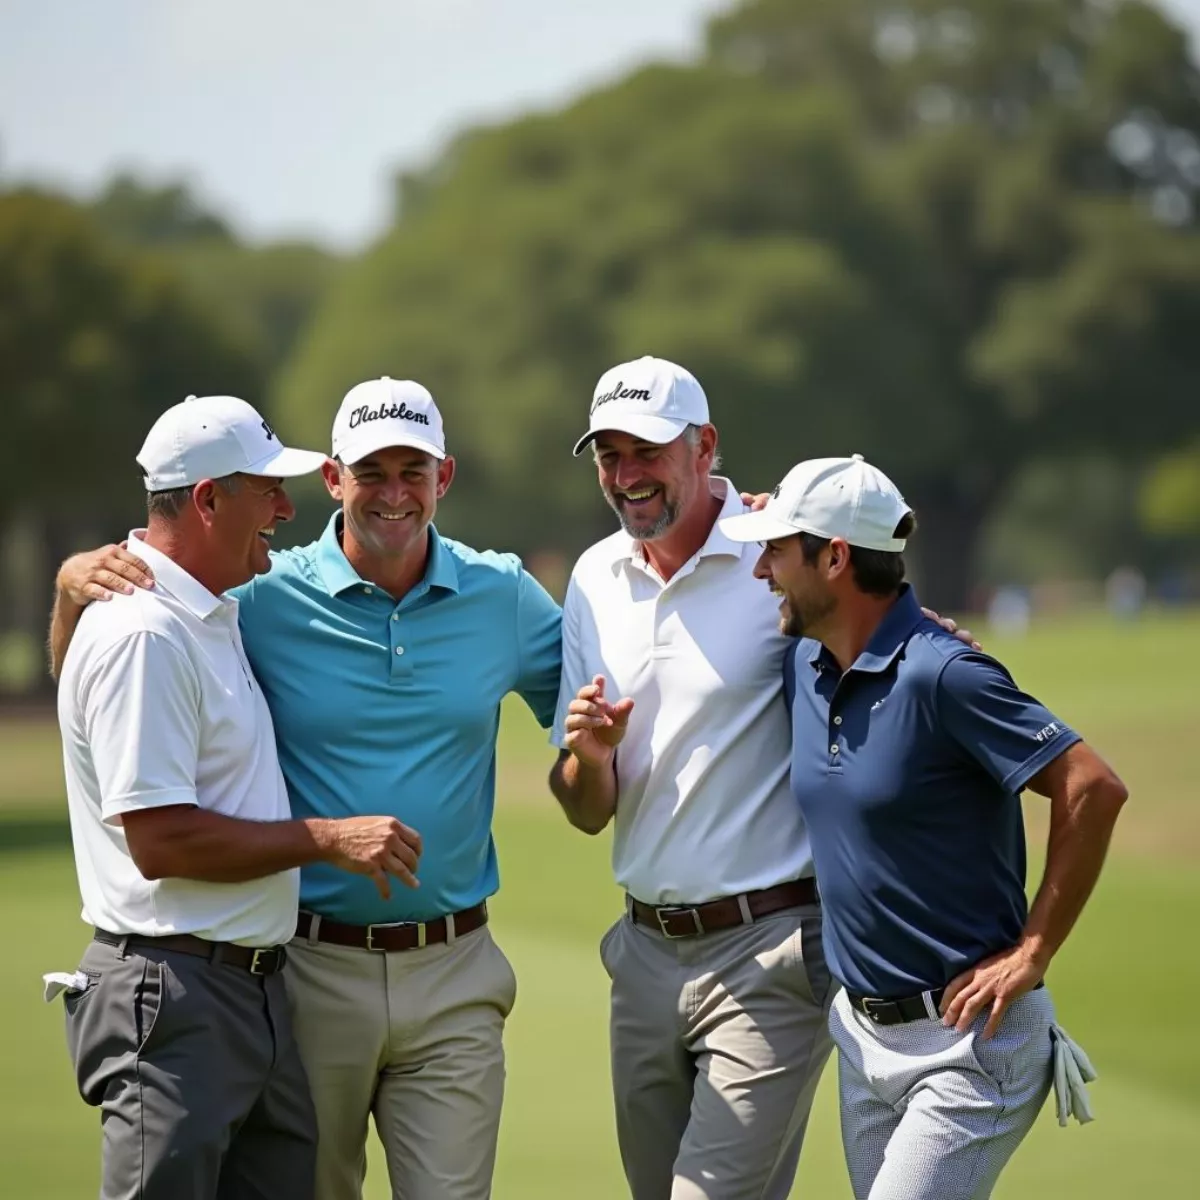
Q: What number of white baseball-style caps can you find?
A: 4